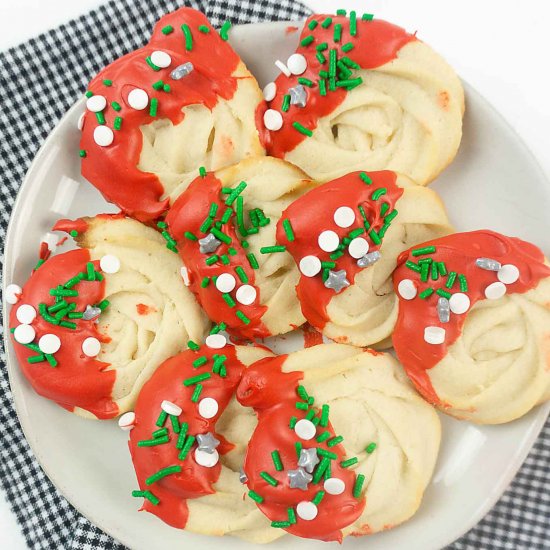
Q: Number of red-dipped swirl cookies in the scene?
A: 8